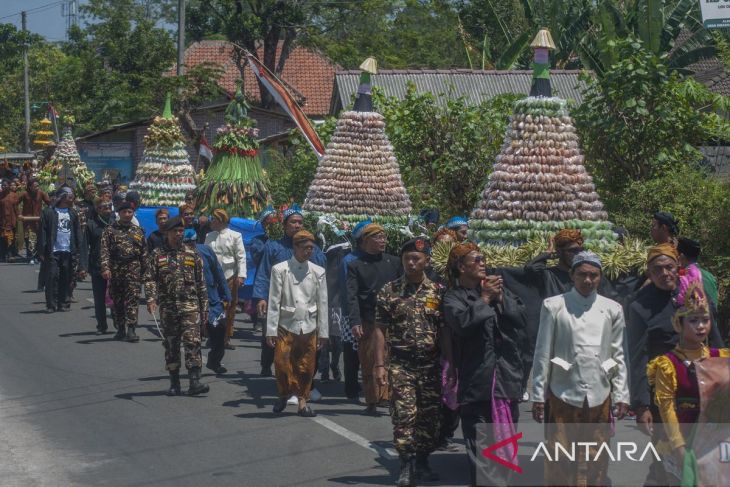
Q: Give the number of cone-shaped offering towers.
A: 5